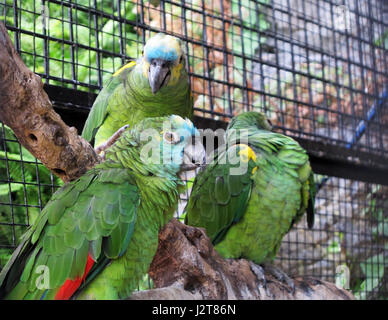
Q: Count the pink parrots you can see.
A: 0